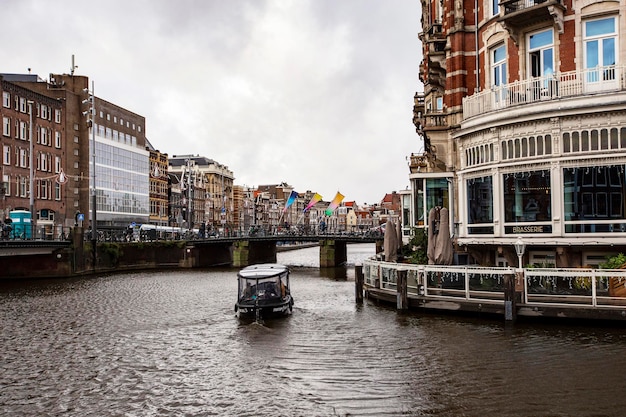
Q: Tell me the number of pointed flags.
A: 3